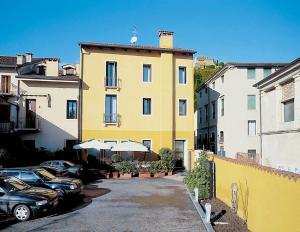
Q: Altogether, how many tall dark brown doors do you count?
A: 1